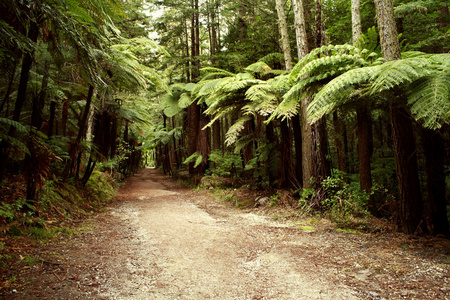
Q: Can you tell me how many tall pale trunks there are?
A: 4